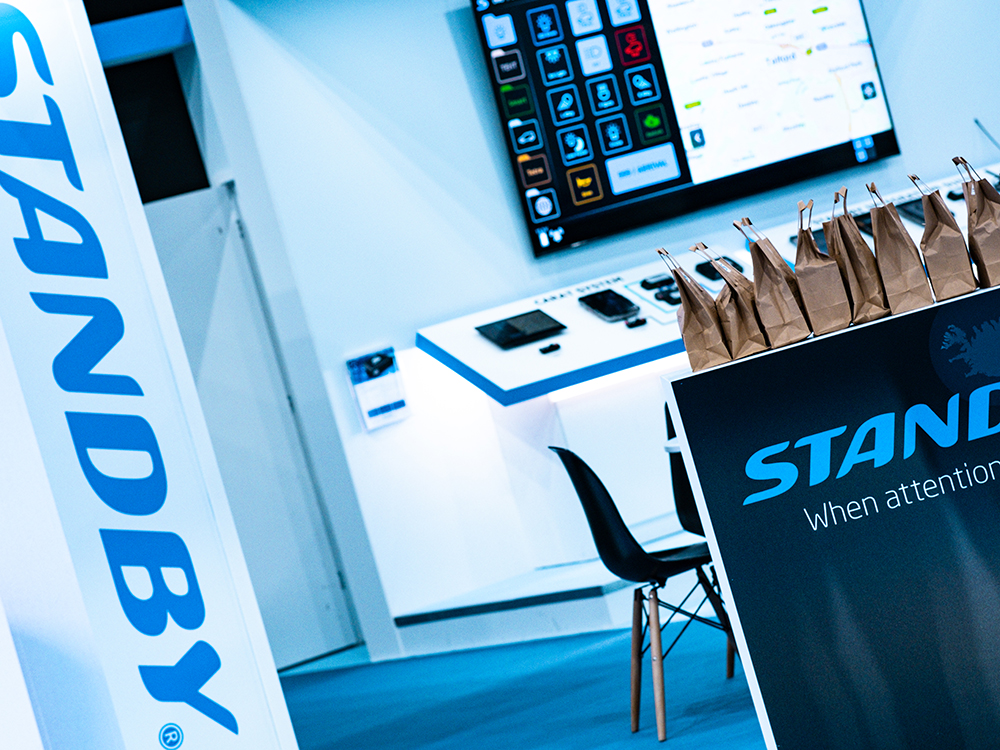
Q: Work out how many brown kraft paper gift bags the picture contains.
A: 8